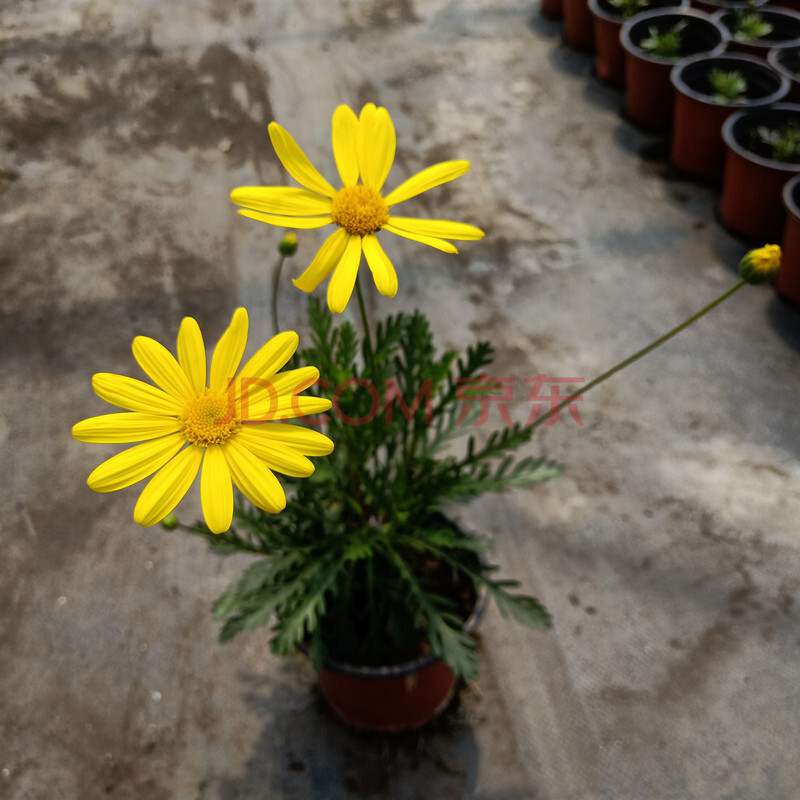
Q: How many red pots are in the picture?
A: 11